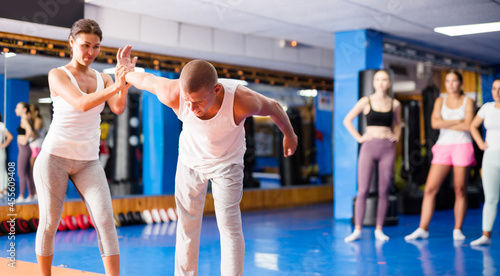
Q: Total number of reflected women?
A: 3